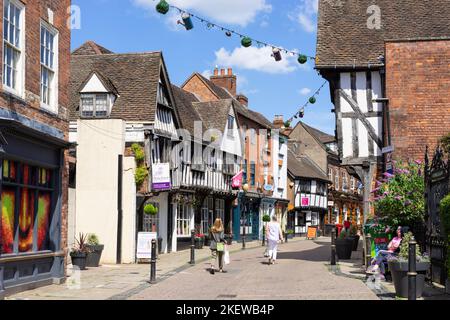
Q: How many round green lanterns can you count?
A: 5